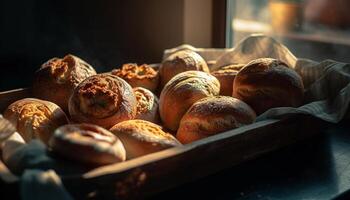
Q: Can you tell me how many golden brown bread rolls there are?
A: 12